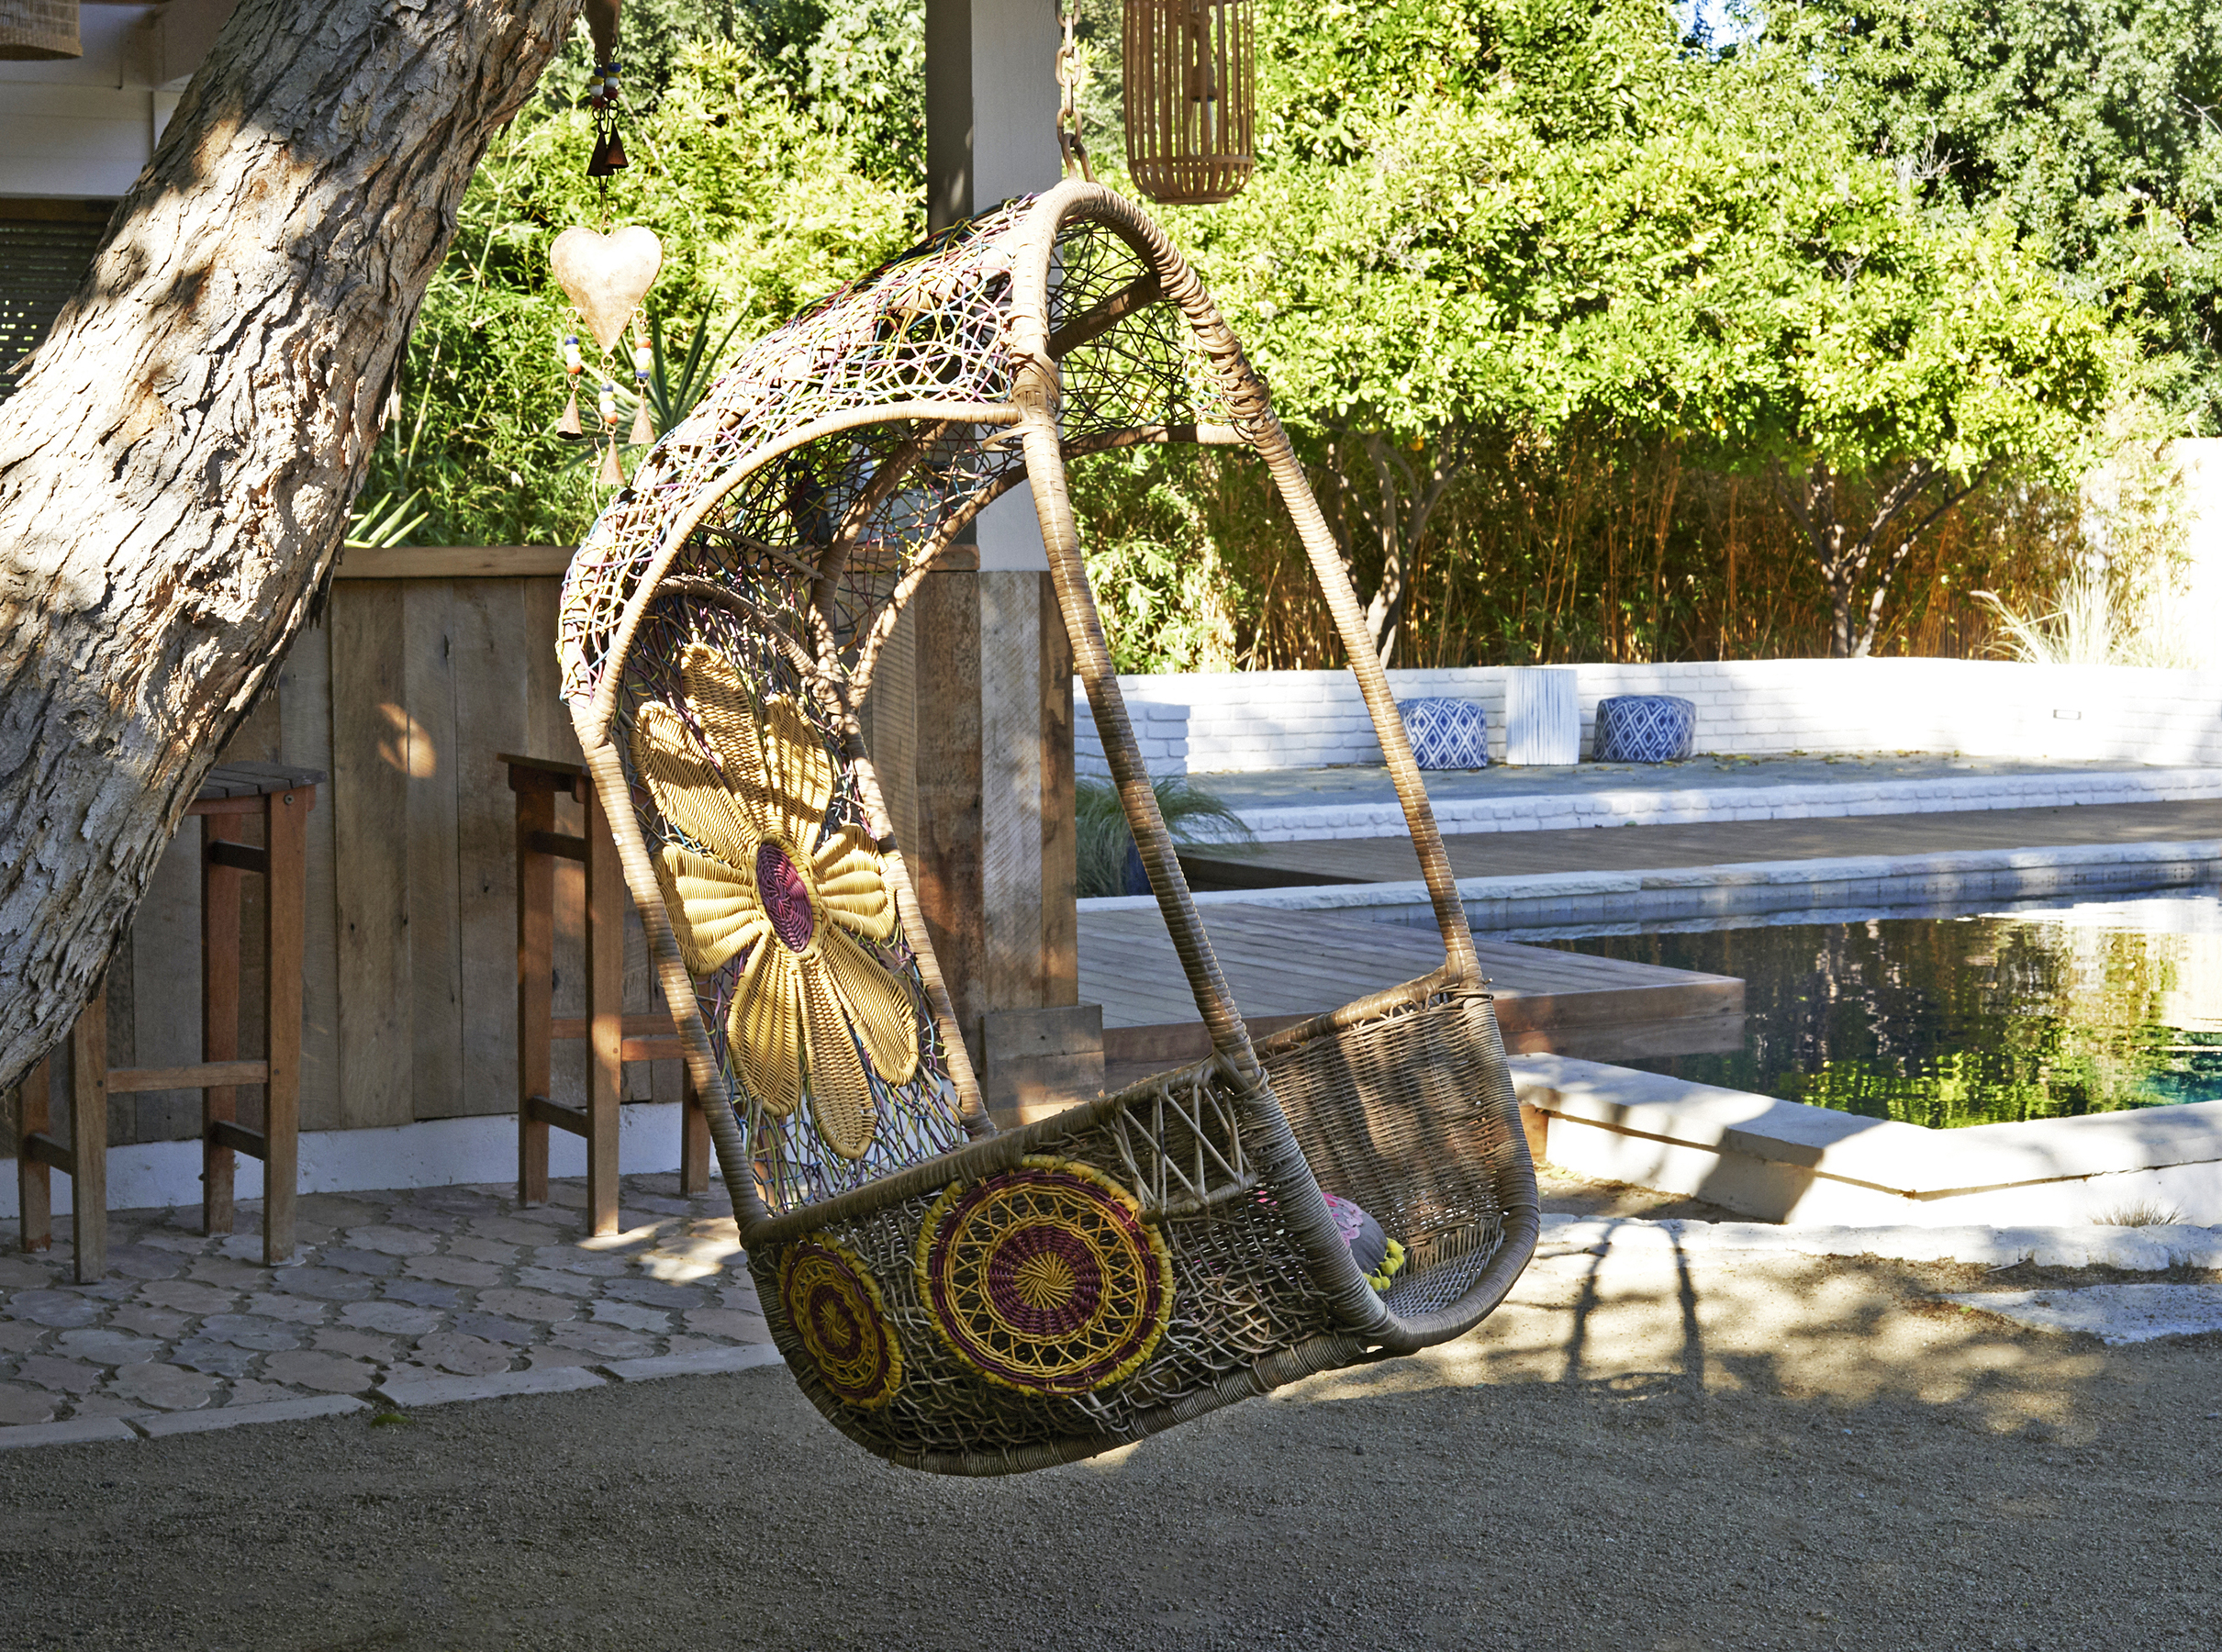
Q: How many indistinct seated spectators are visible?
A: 0